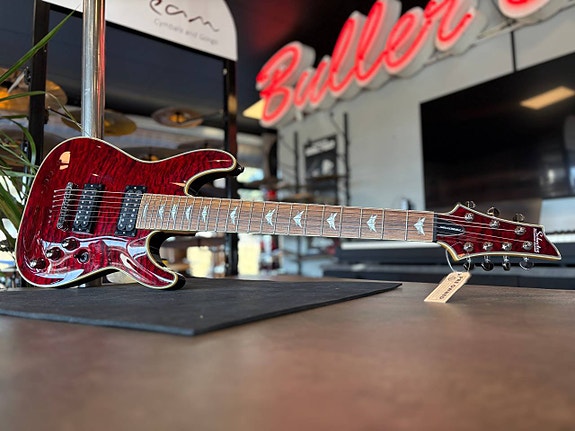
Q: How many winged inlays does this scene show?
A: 11